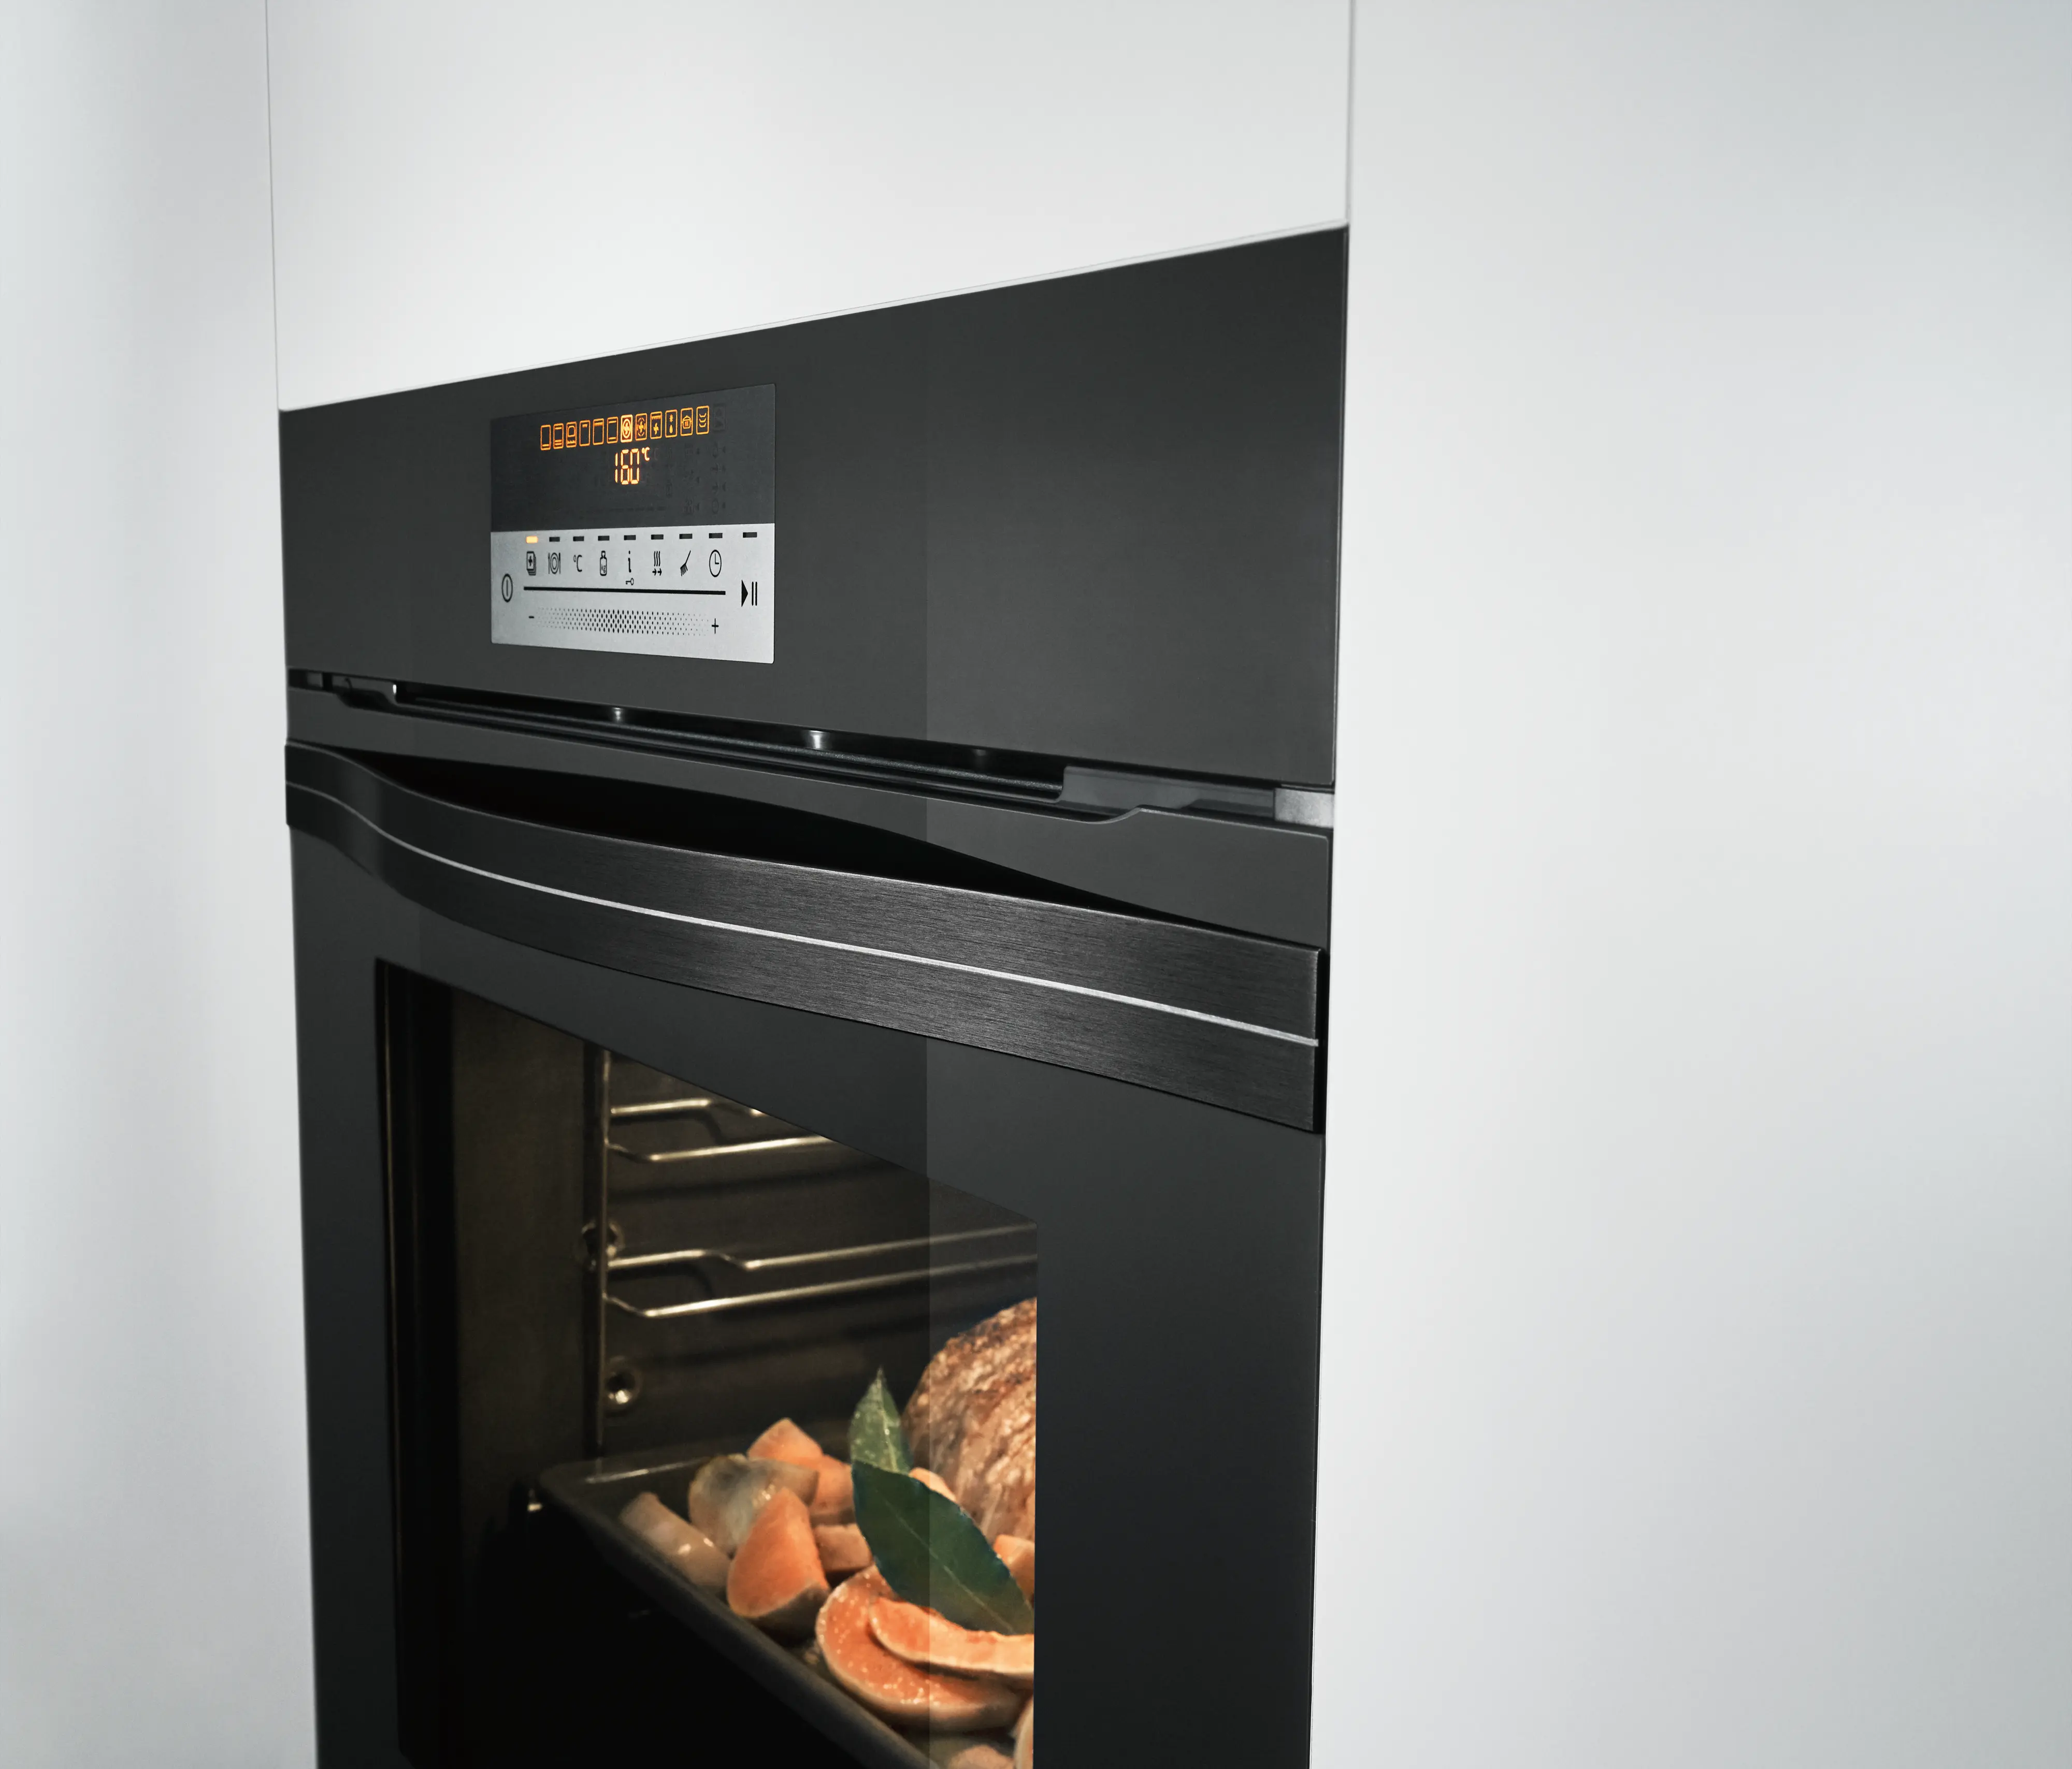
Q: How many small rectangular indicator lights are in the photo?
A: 9